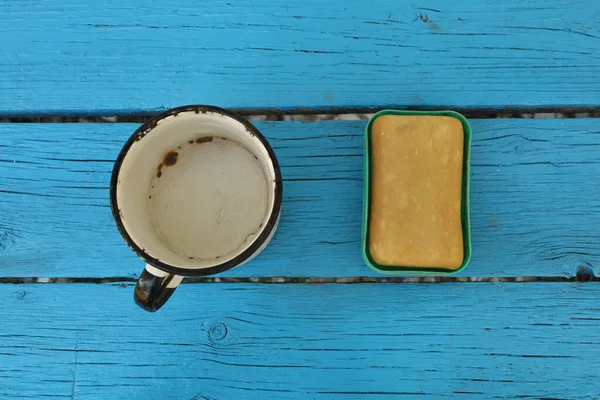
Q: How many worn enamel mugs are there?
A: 1